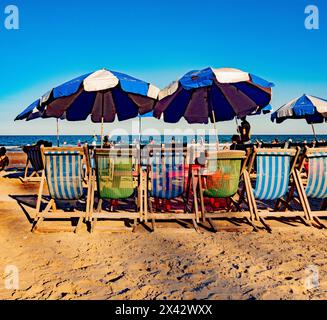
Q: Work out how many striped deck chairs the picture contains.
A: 4